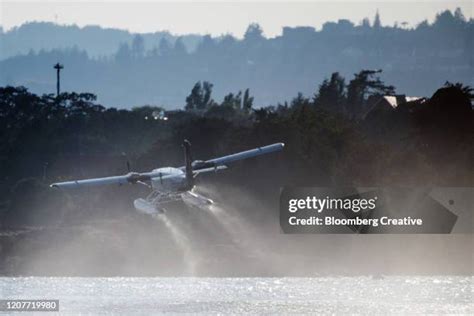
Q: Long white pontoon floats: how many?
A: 2